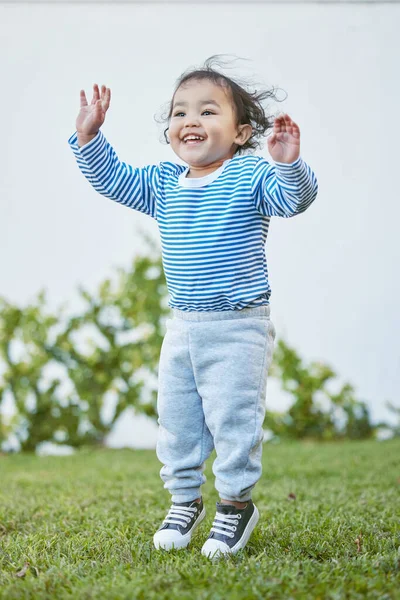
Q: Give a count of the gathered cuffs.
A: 2